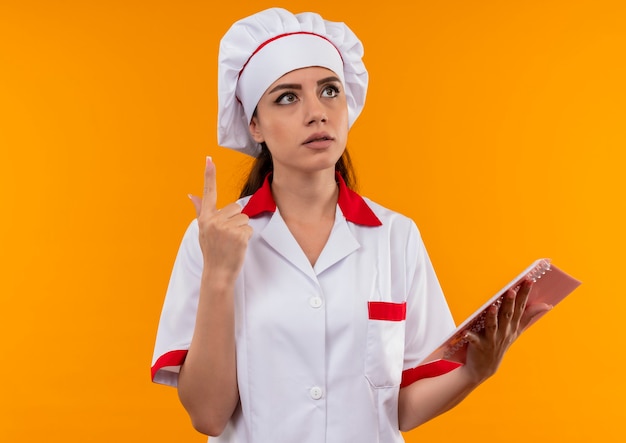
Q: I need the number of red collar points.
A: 2